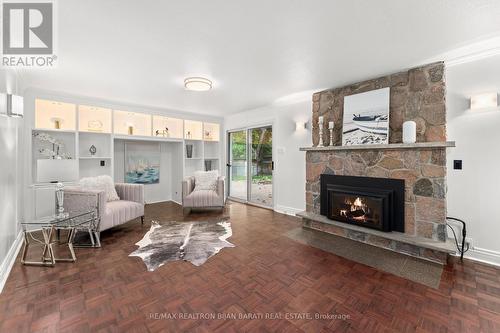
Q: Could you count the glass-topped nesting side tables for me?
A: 2